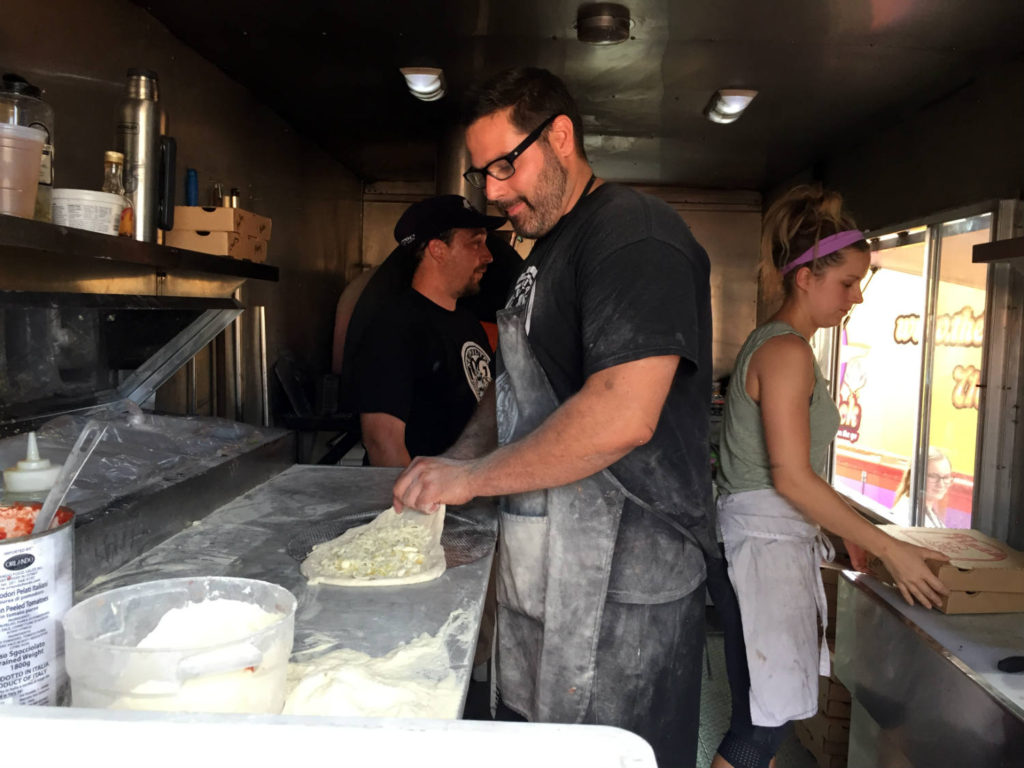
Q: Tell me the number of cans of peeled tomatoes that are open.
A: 1